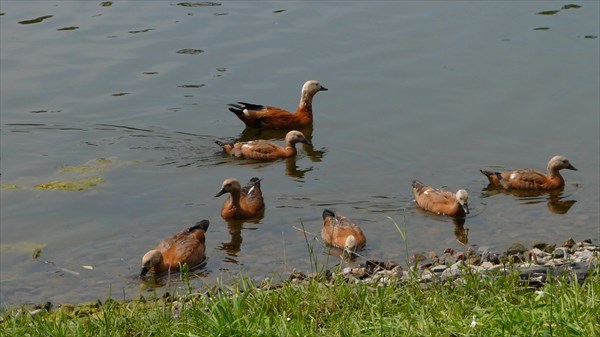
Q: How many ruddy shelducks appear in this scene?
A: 7